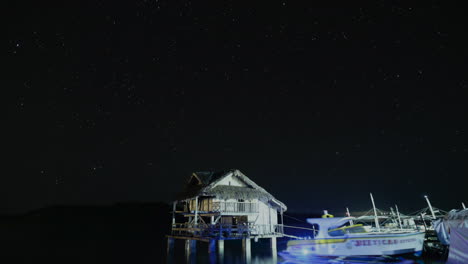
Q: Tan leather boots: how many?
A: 0